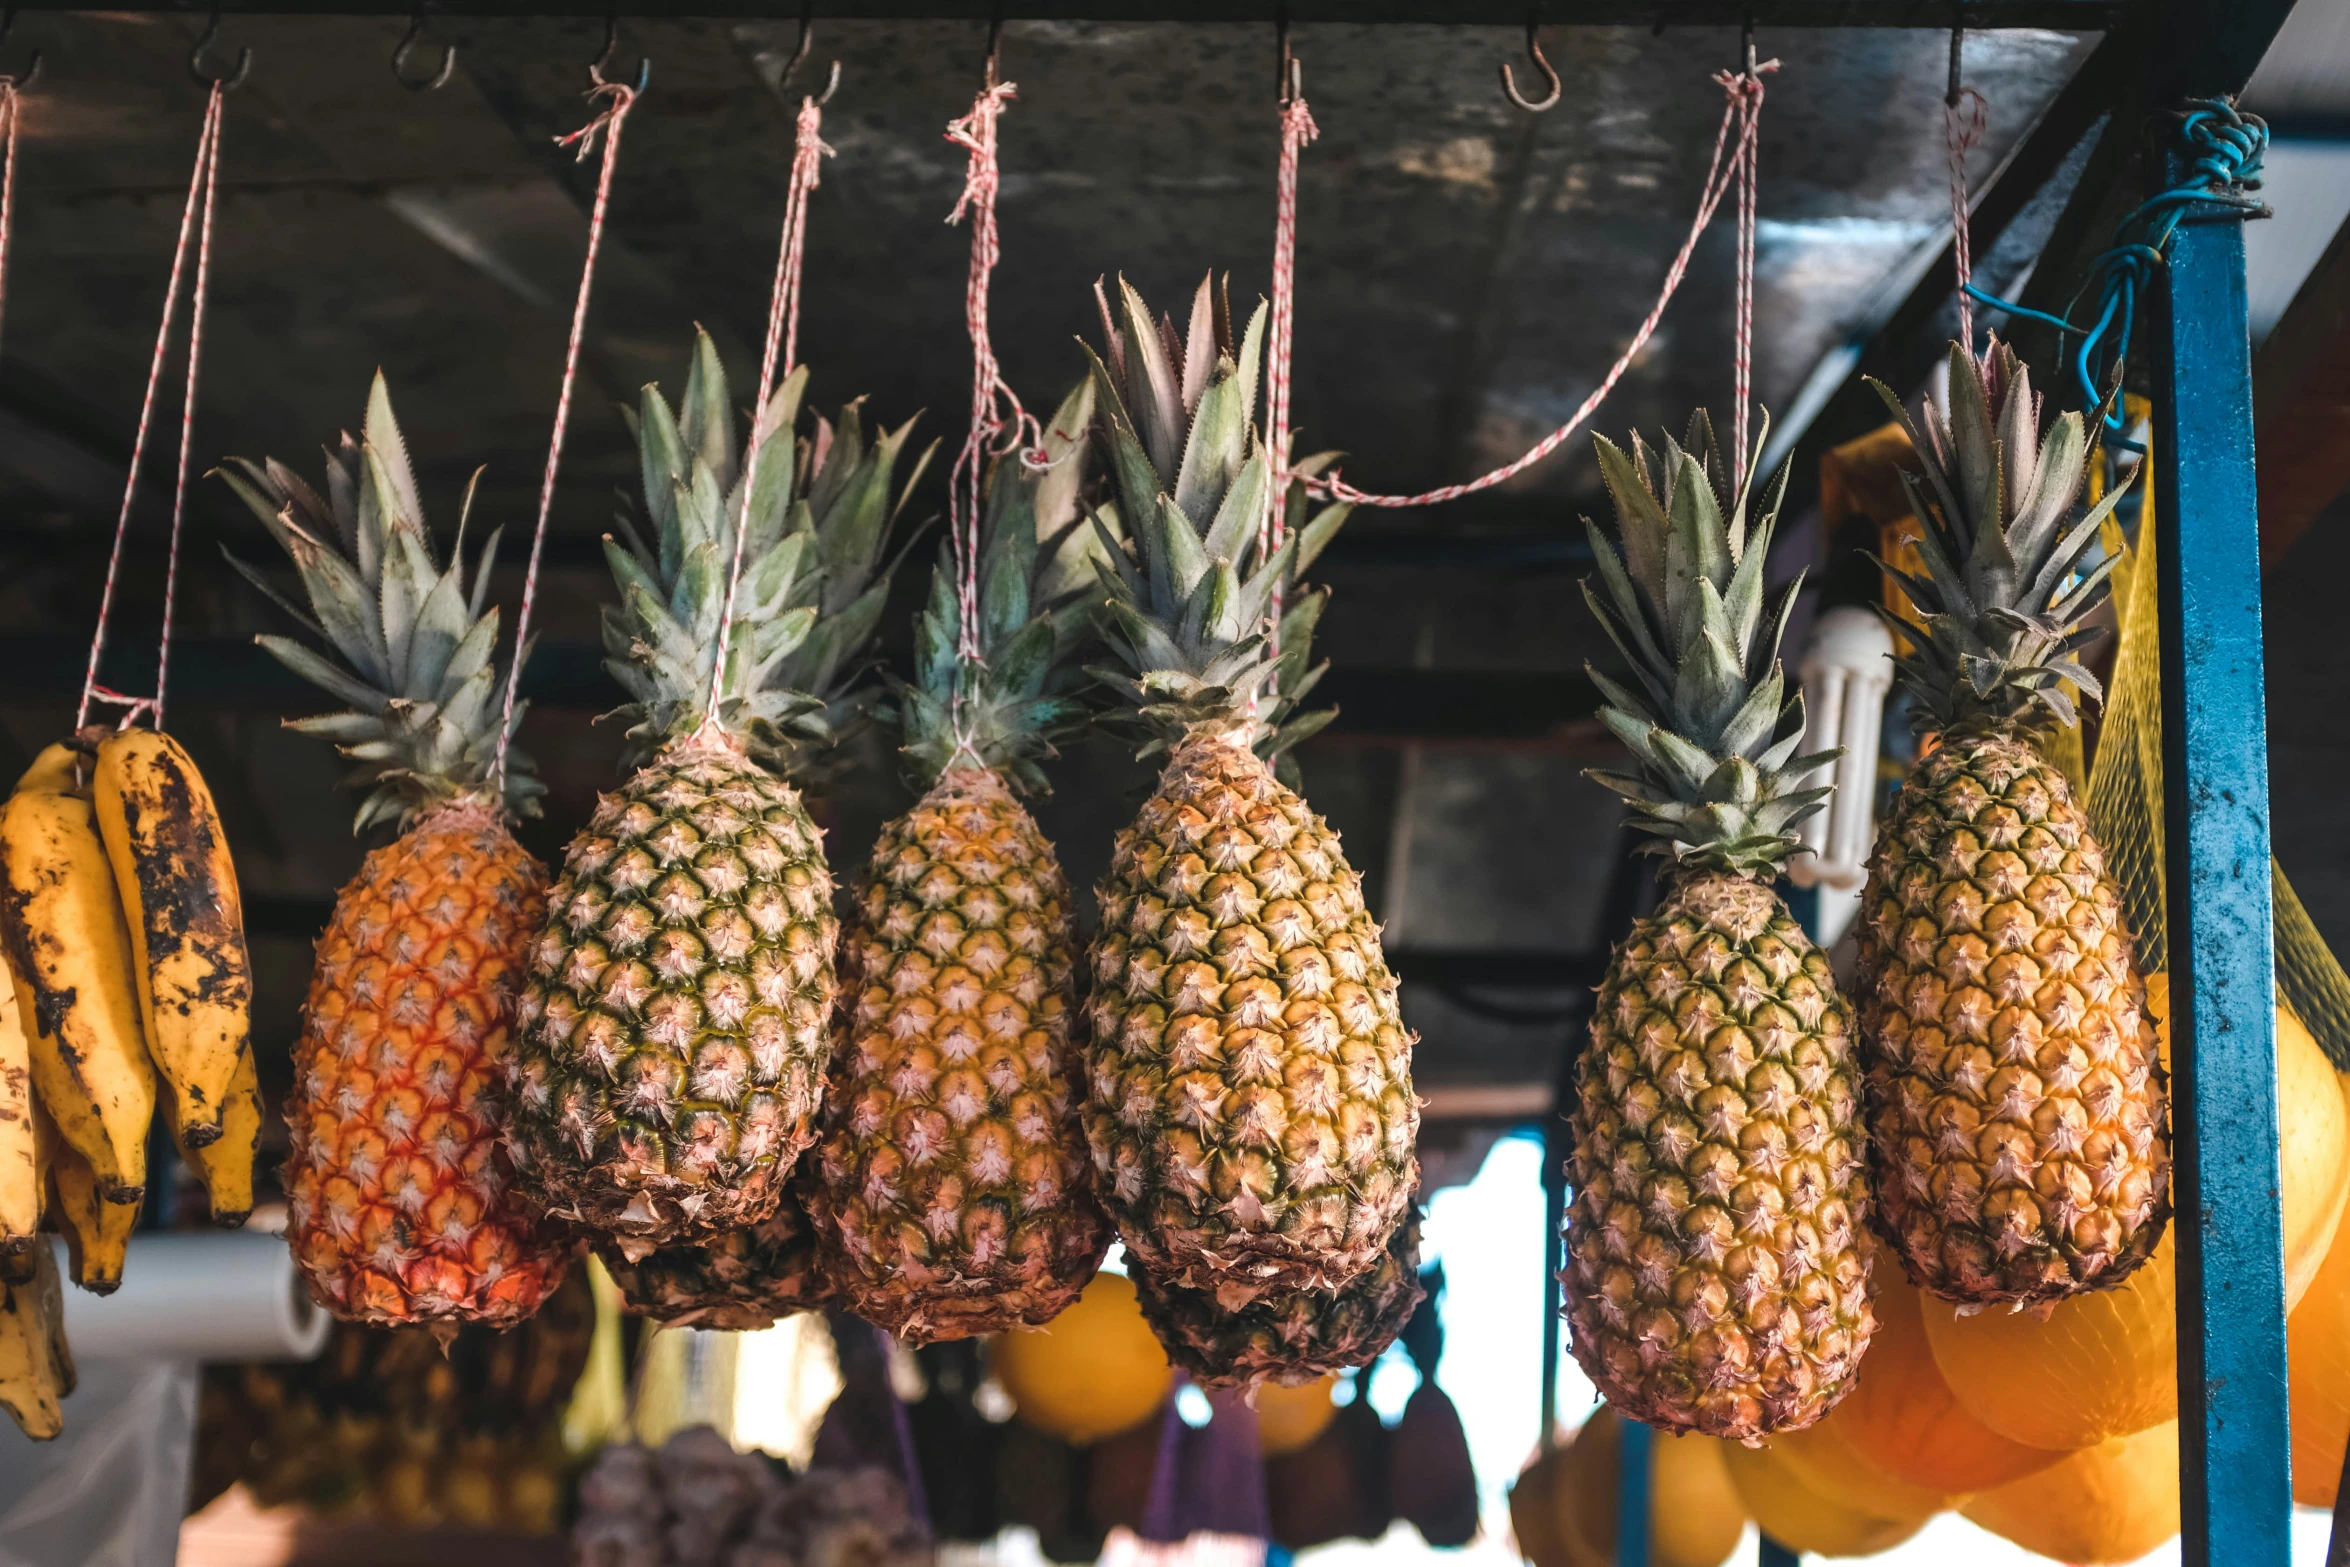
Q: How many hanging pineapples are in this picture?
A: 8